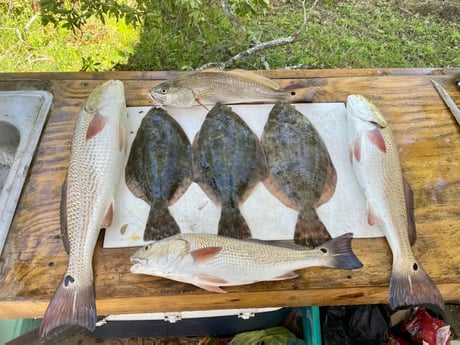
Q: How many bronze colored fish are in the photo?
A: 4